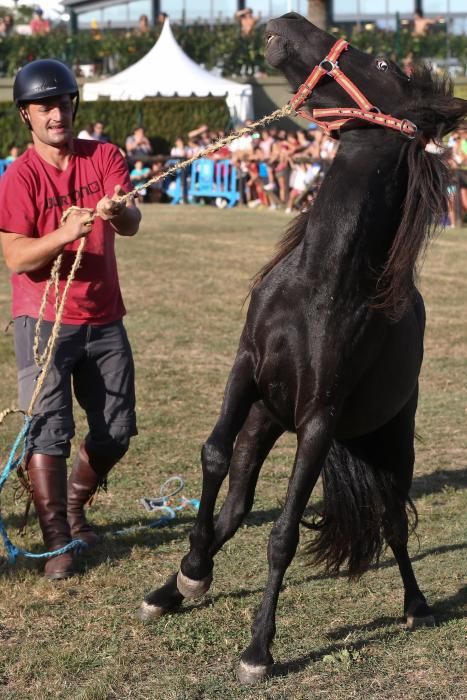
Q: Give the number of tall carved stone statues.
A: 0